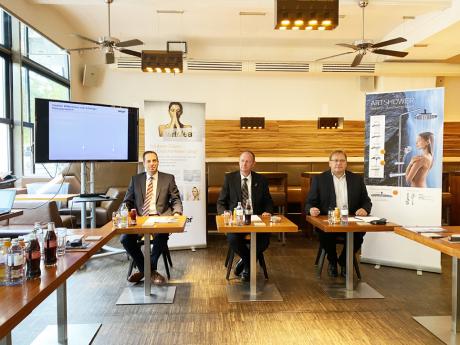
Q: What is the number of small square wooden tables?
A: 3